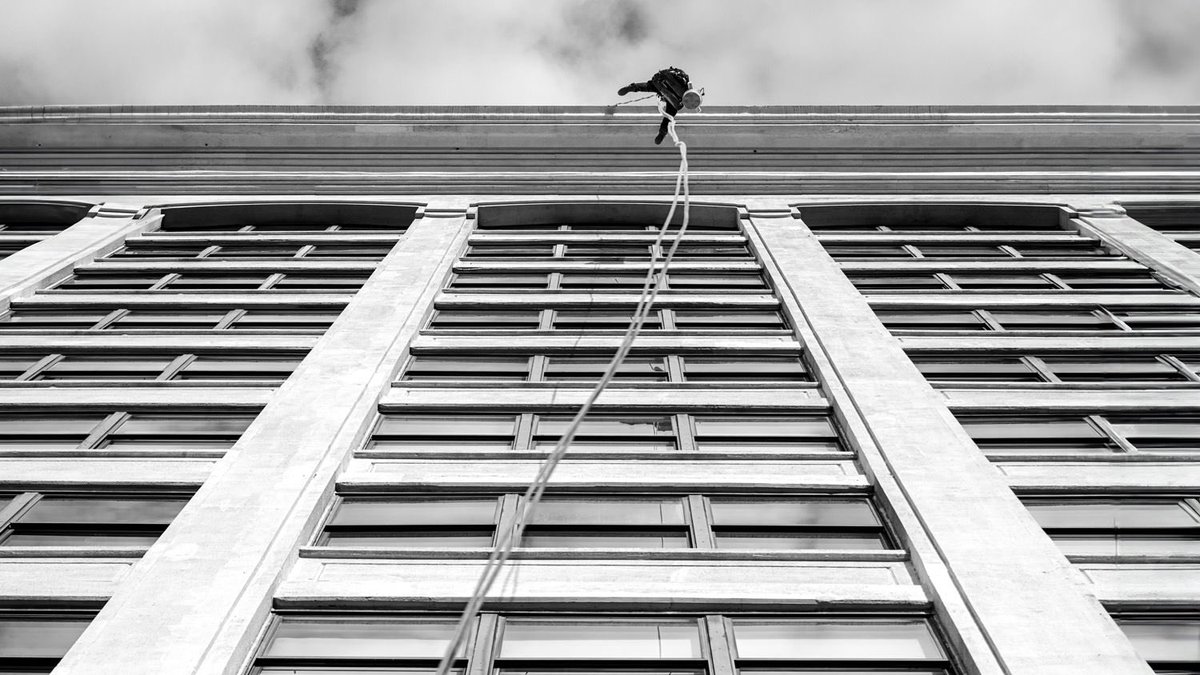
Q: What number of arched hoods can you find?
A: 5